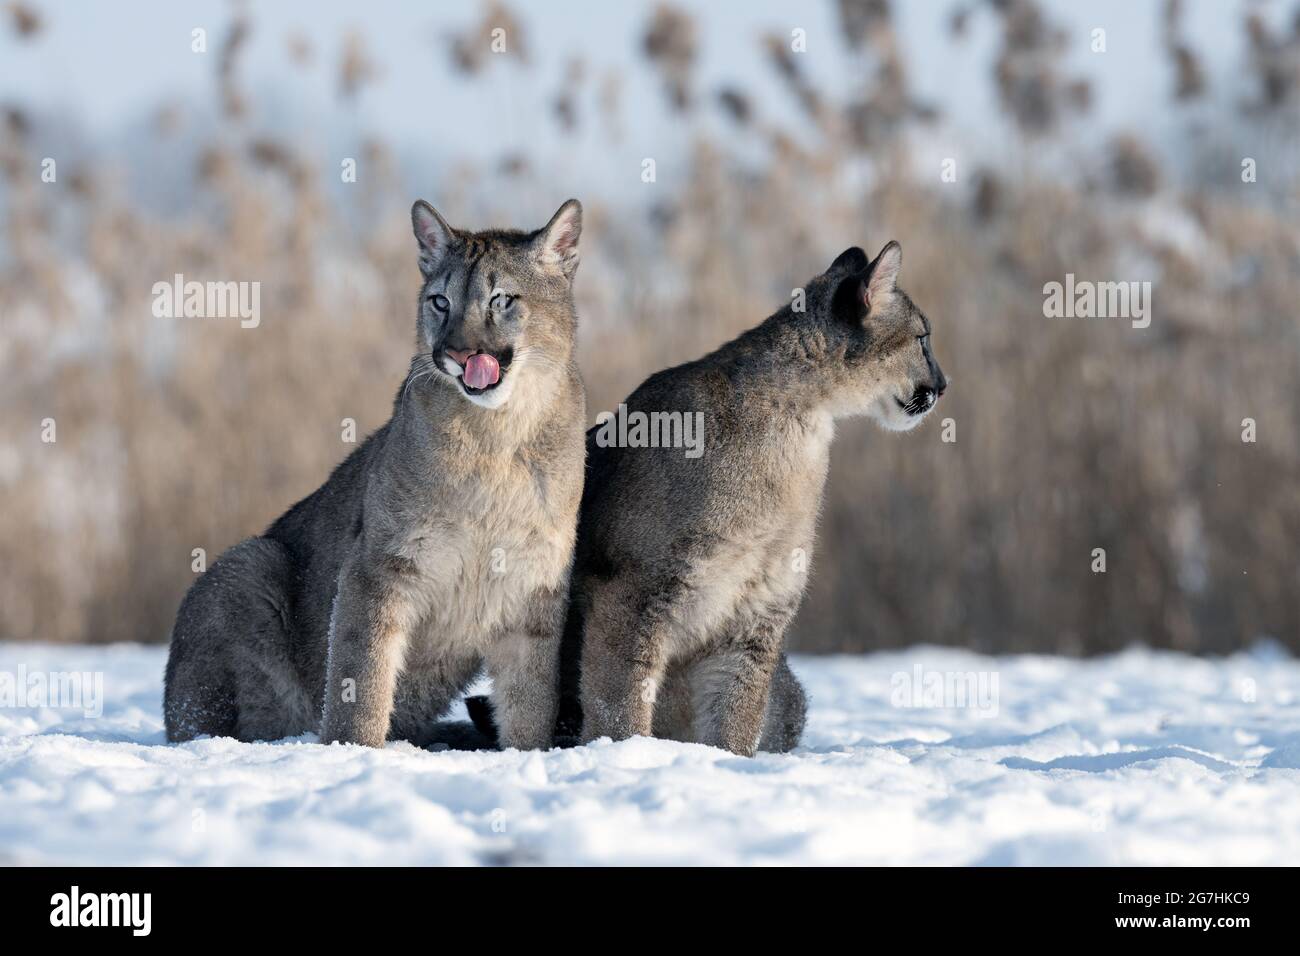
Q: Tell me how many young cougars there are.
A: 2